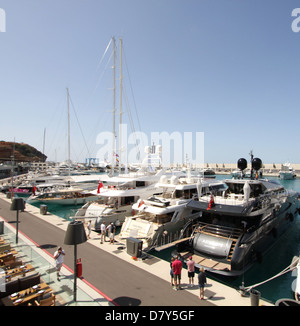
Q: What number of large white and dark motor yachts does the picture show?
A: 3